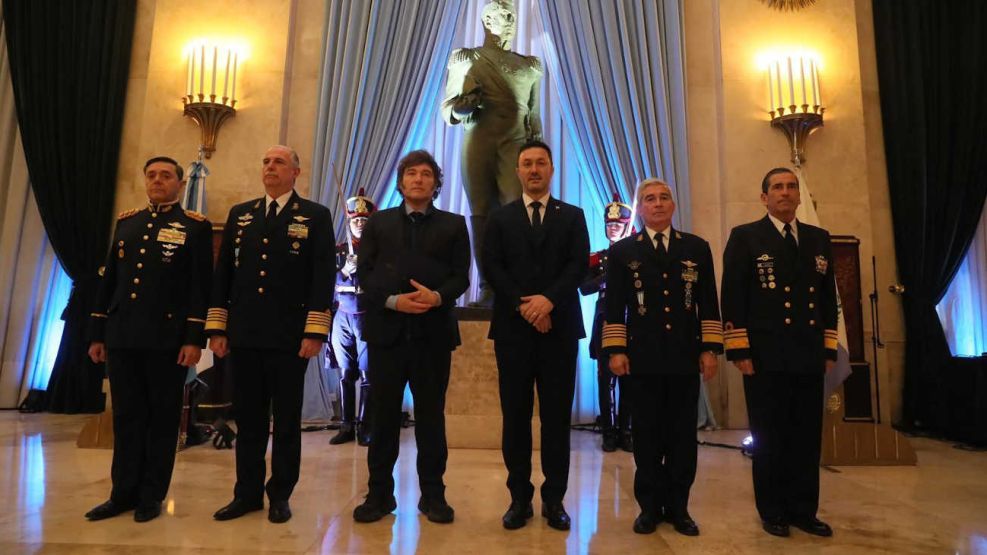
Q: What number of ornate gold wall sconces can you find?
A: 2